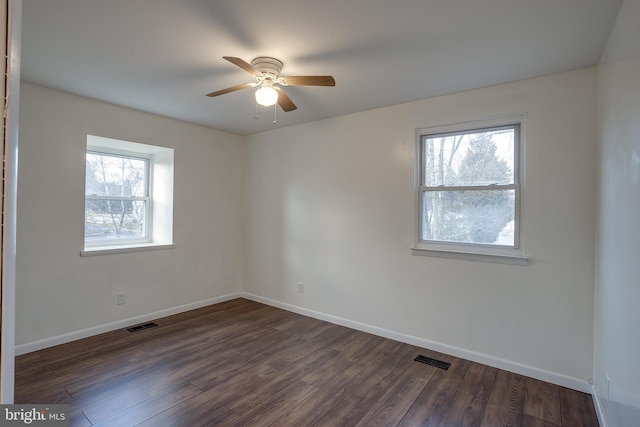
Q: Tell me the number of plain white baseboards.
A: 3